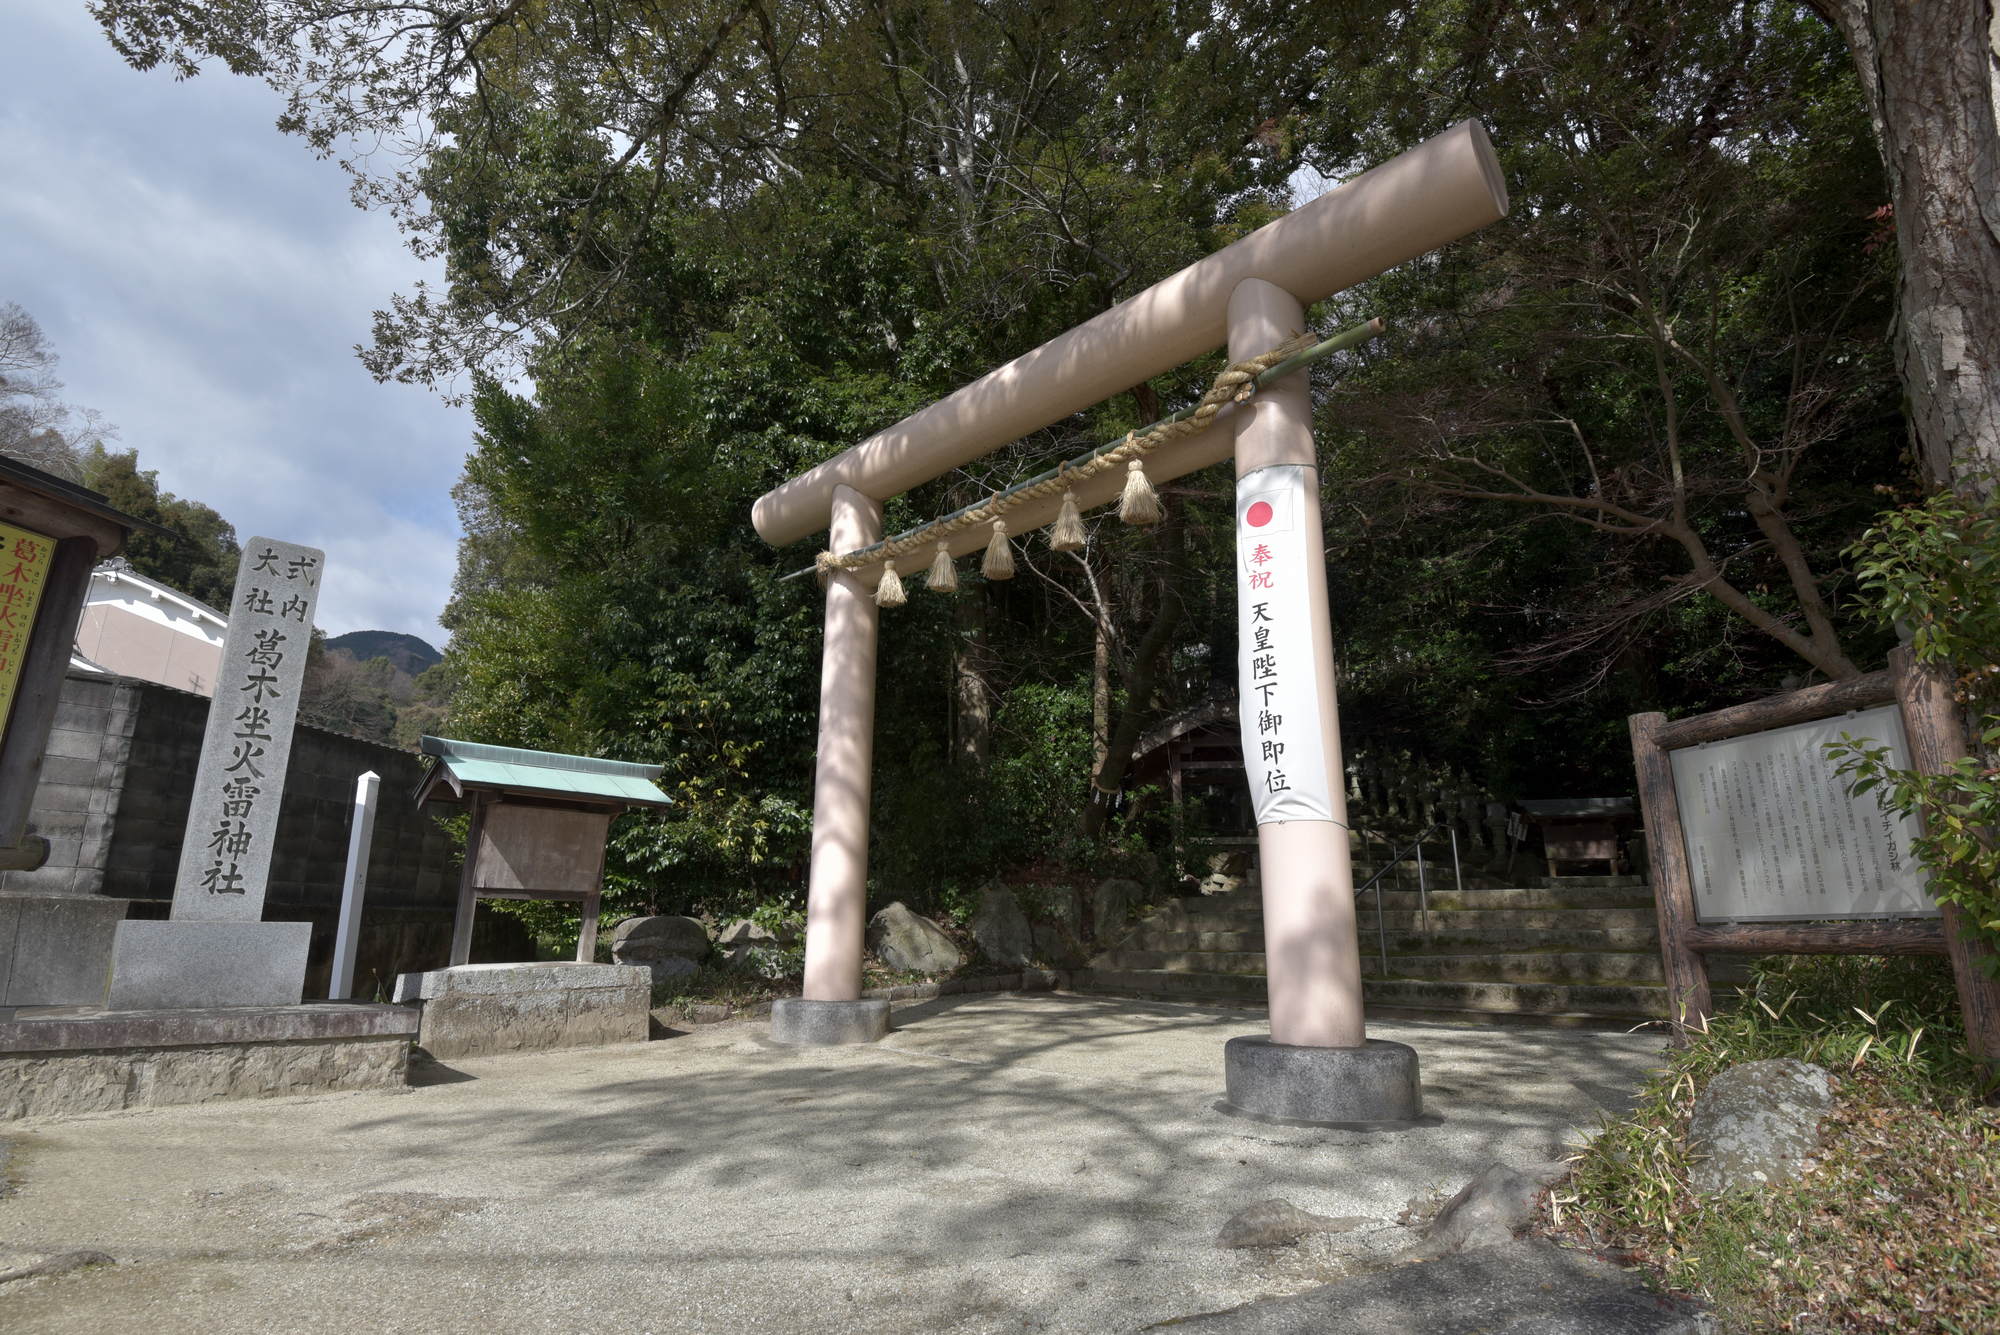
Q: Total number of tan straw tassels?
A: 5